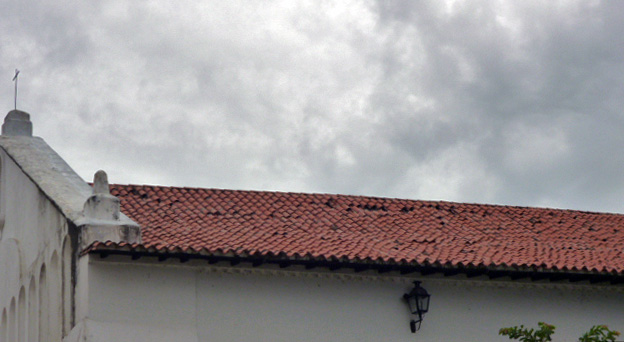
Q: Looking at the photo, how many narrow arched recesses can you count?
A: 7